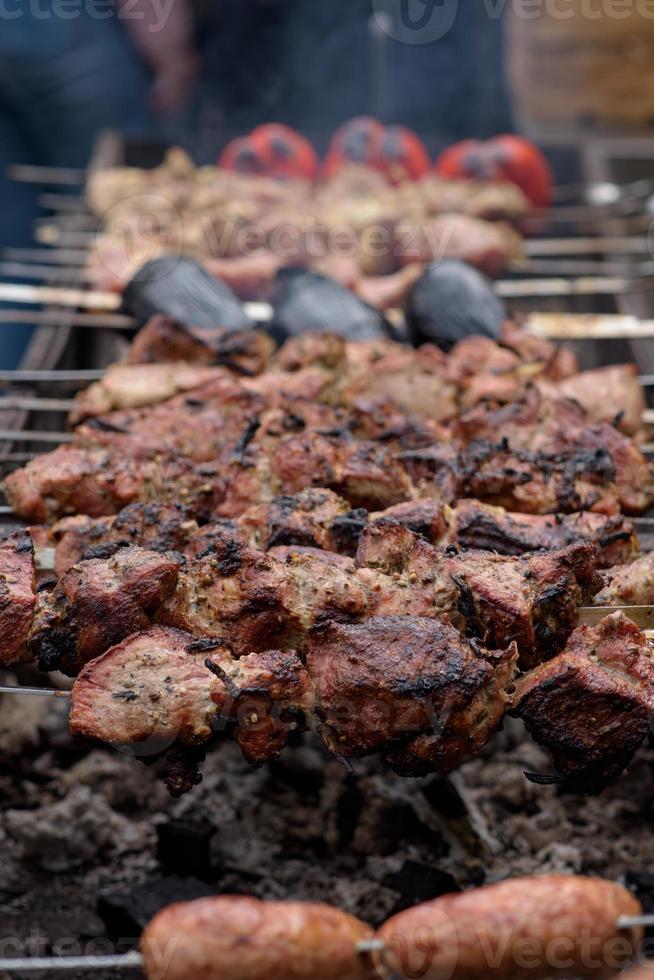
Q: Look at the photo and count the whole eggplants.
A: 3